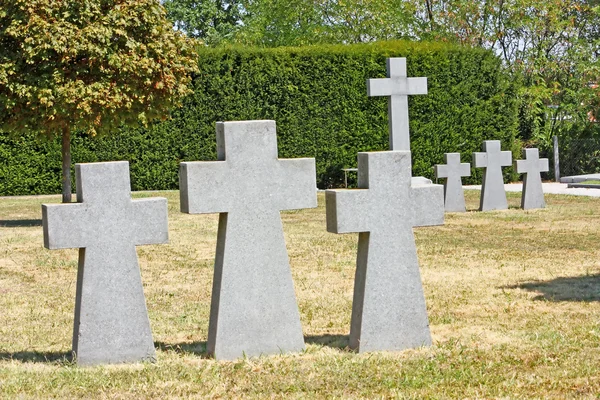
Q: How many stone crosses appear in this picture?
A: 7